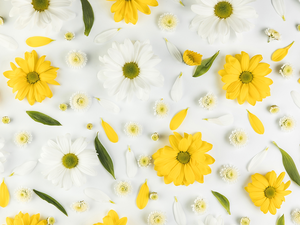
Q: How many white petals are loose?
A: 14